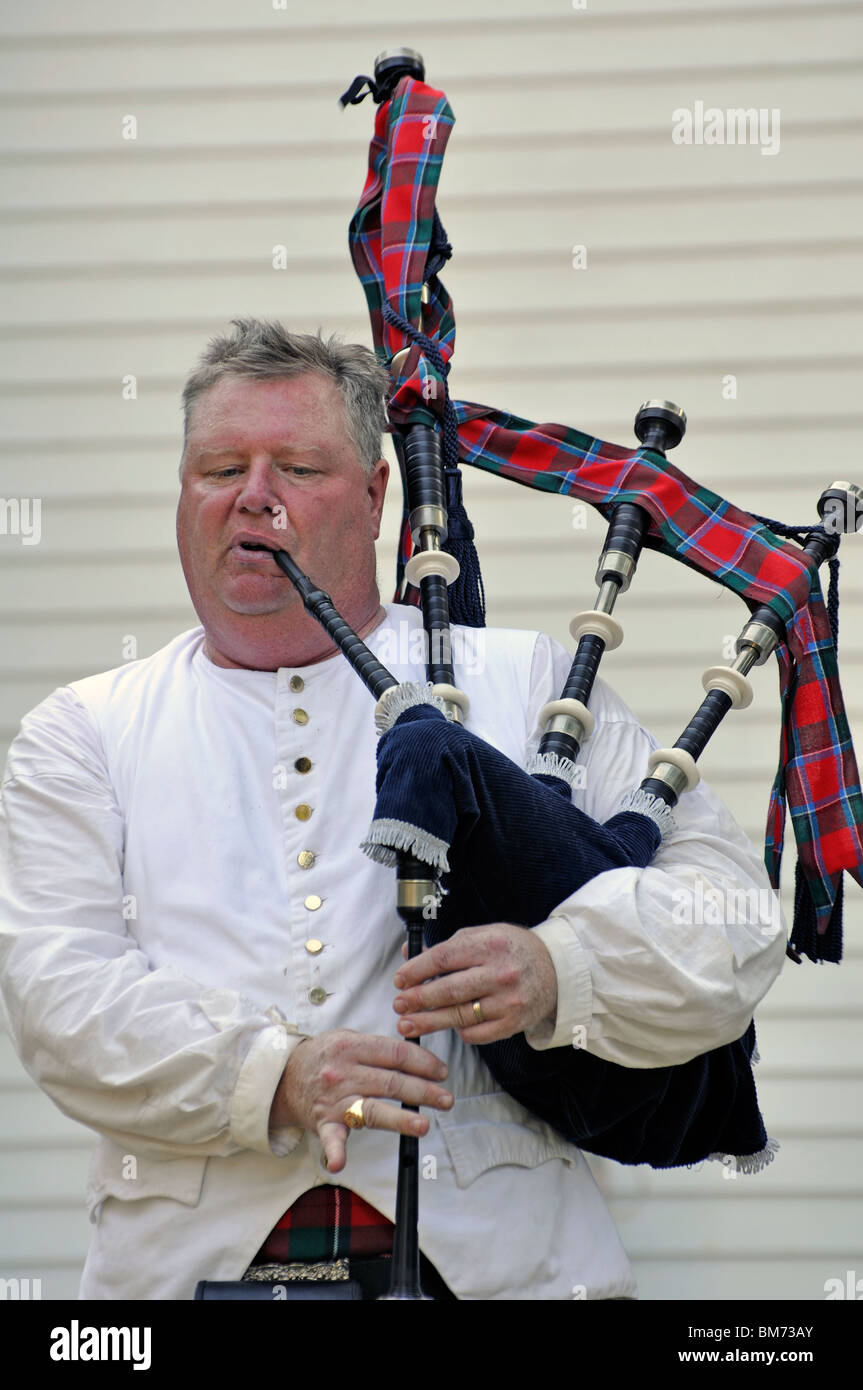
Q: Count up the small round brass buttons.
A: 8